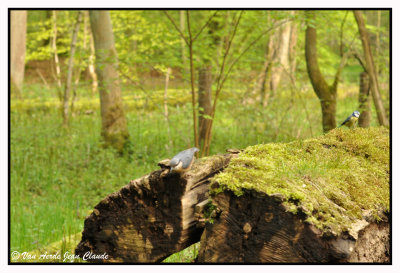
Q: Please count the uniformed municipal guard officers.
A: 0